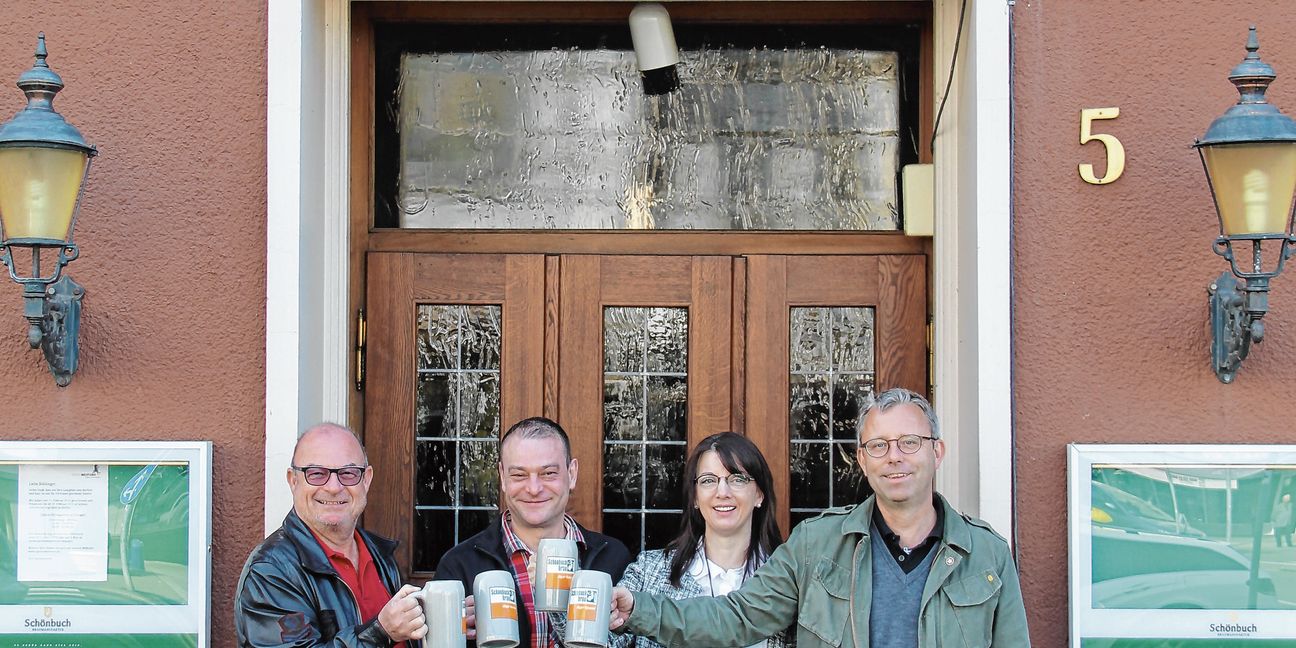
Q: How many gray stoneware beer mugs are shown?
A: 4